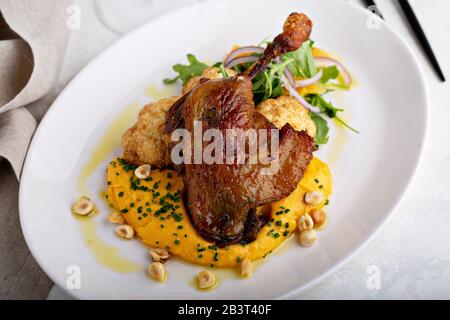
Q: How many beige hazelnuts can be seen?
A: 12